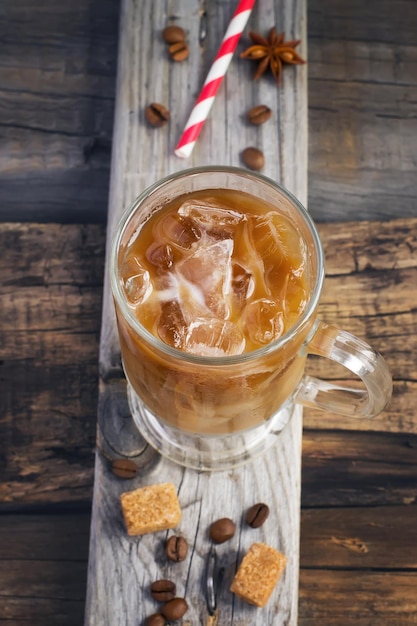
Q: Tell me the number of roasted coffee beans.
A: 12